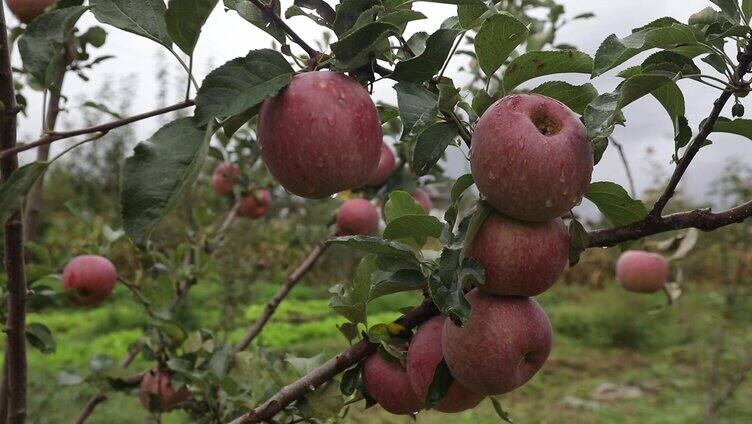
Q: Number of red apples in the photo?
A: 15